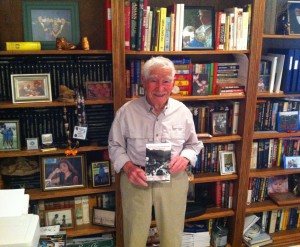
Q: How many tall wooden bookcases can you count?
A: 3